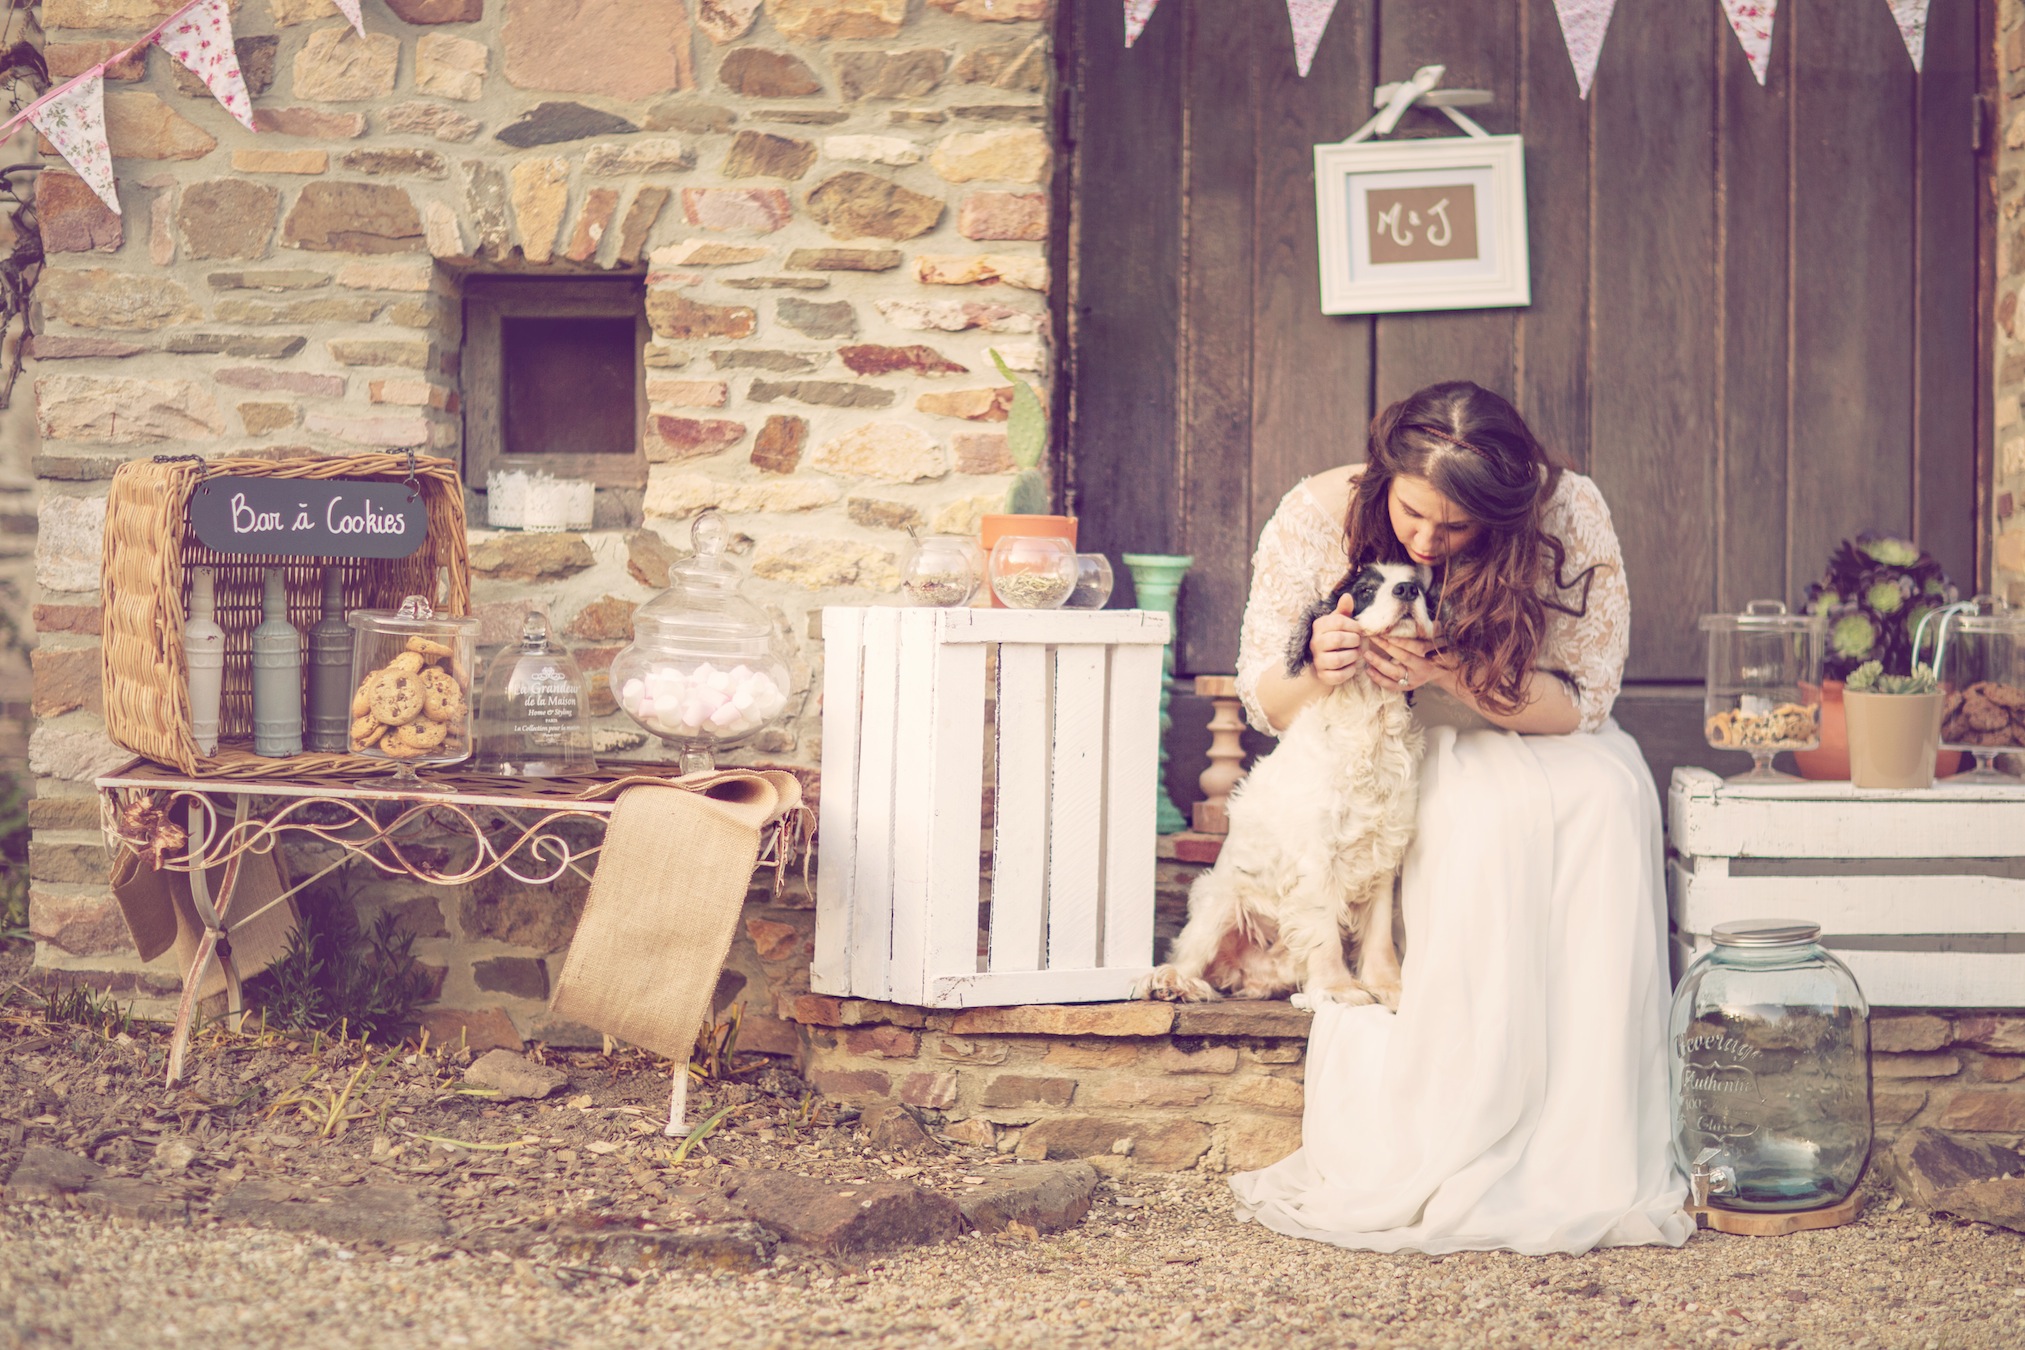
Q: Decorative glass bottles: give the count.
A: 3